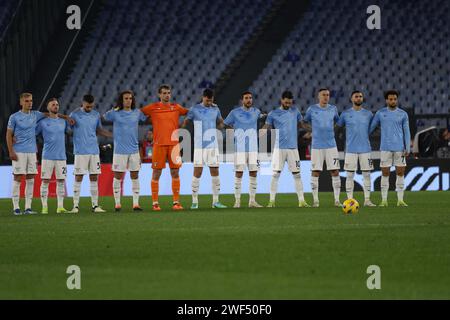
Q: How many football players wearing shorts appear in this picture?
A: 11